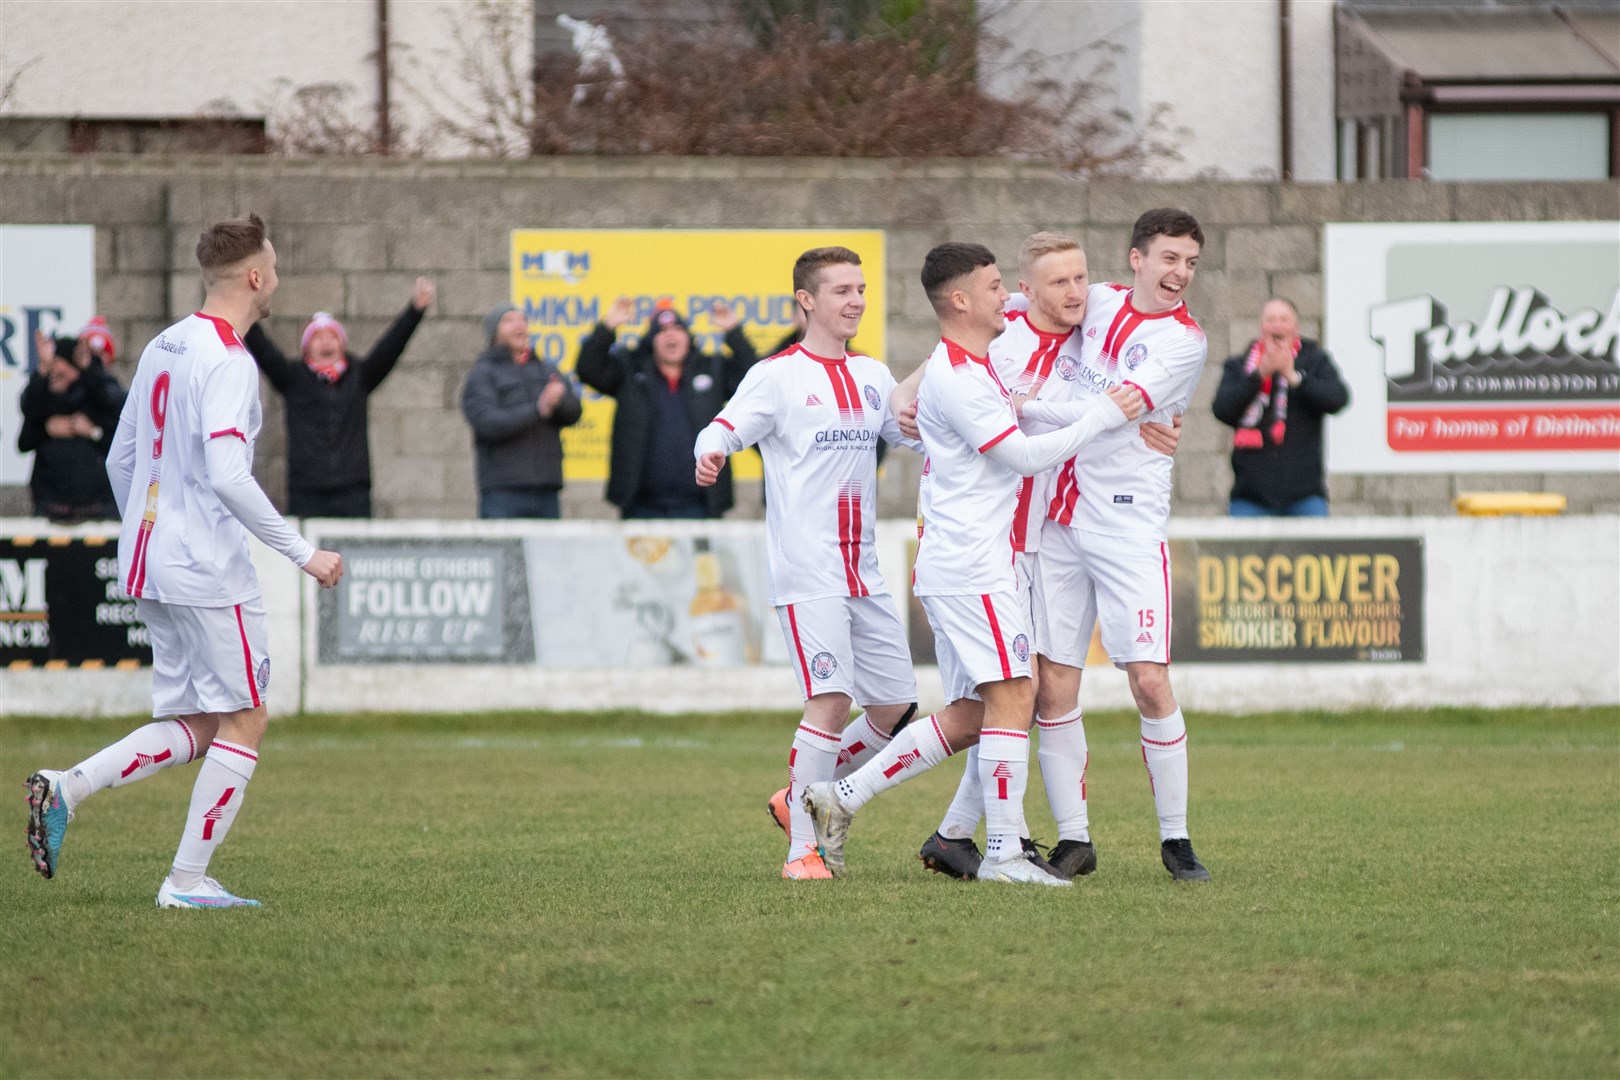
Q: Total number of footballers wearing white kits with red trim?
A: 5